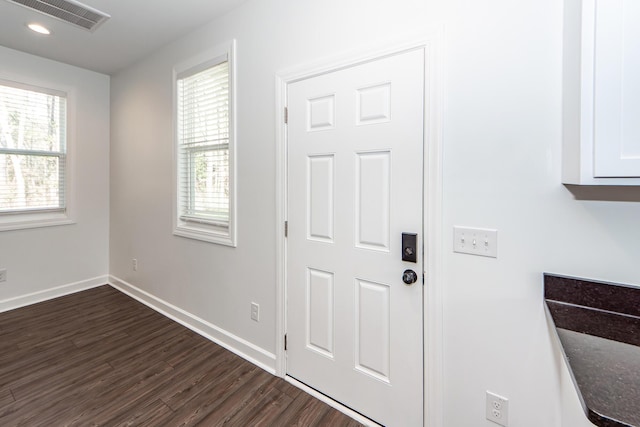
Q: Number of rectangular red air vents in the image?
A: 0